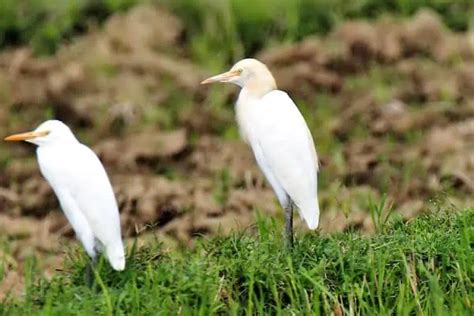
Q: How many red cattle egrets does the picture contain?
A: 0